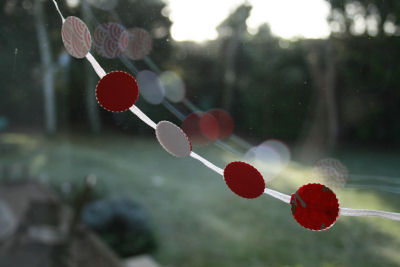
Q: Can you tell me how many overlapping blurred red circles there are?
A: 2